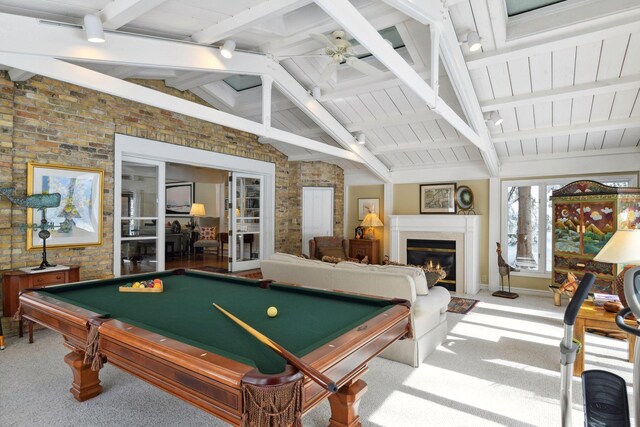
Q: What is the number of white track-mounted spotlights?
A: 6